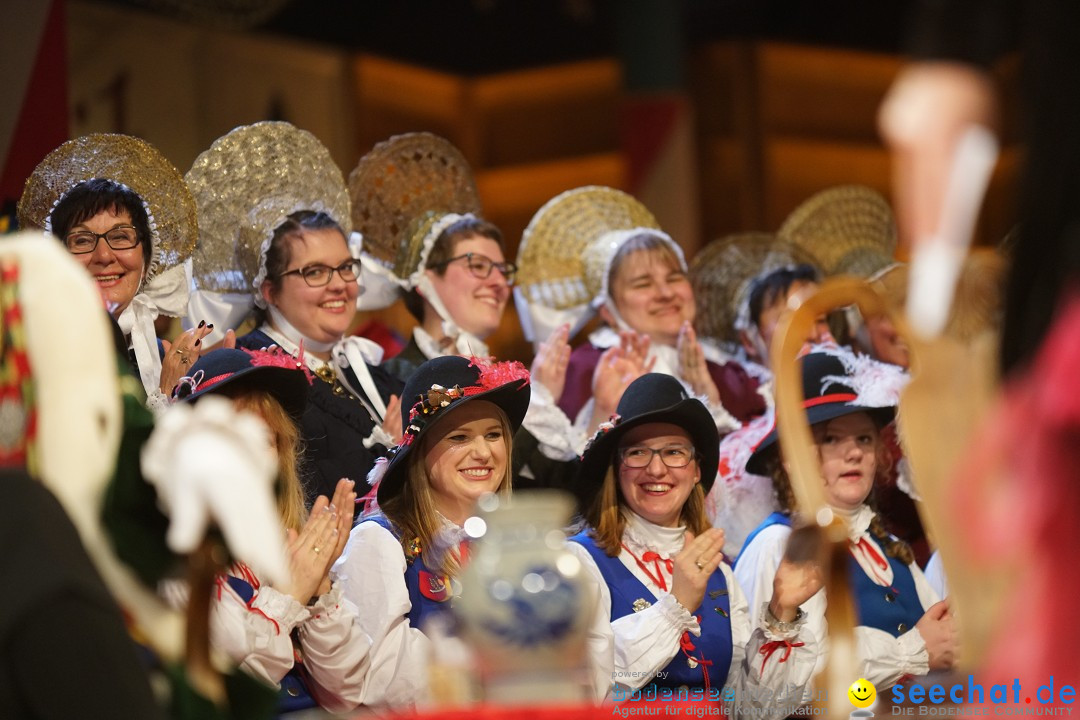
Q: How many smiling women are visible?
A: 6